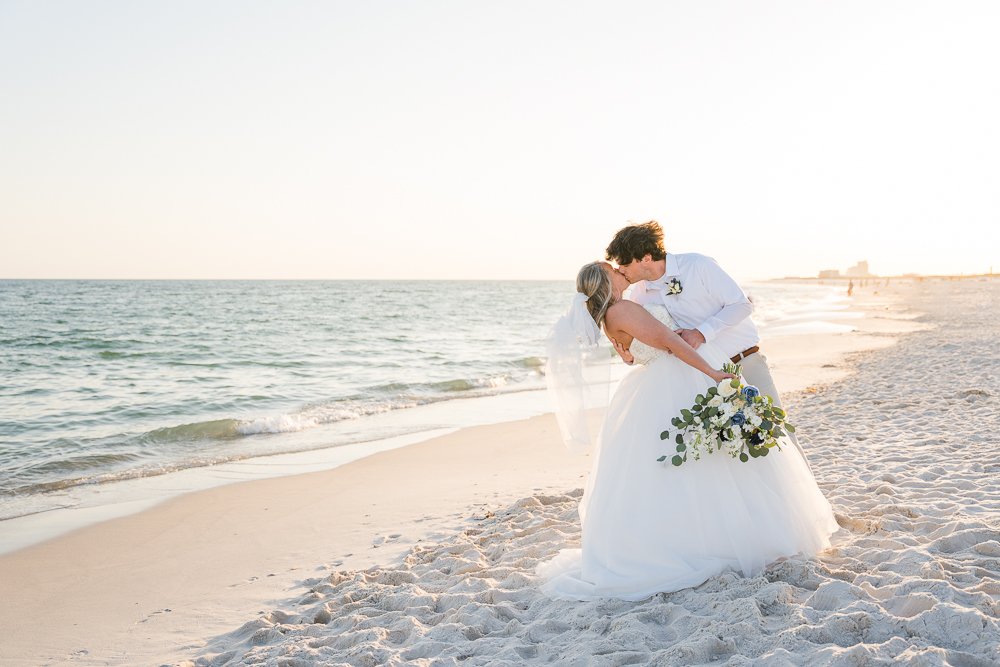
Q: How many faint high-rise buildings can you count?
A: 2